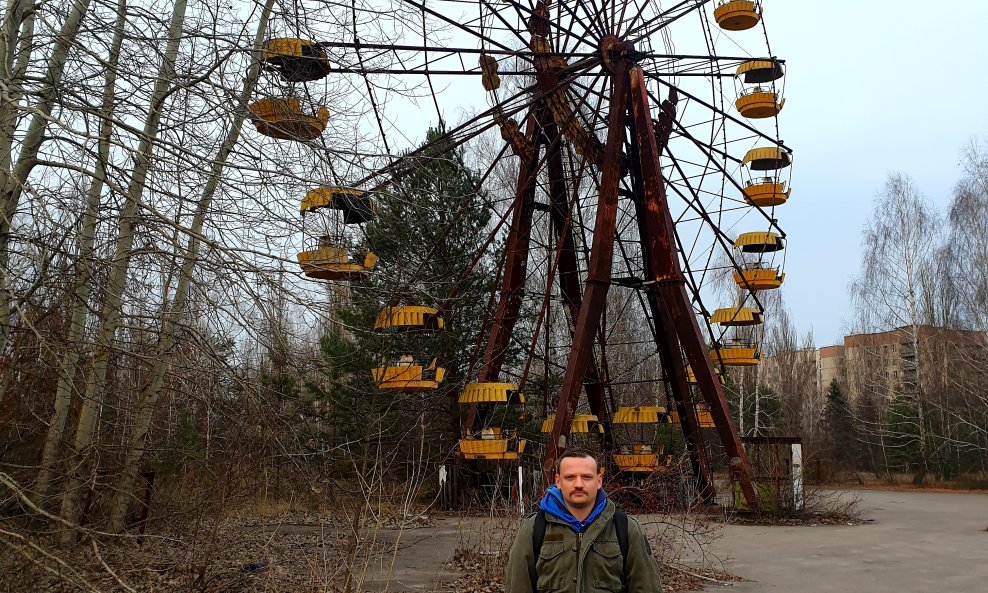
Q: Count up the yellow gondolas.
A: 12